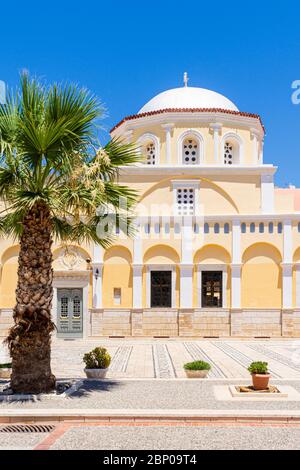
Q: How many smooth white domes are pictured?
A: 1